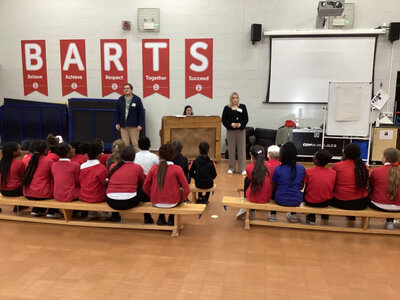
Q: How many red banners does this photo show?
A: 5